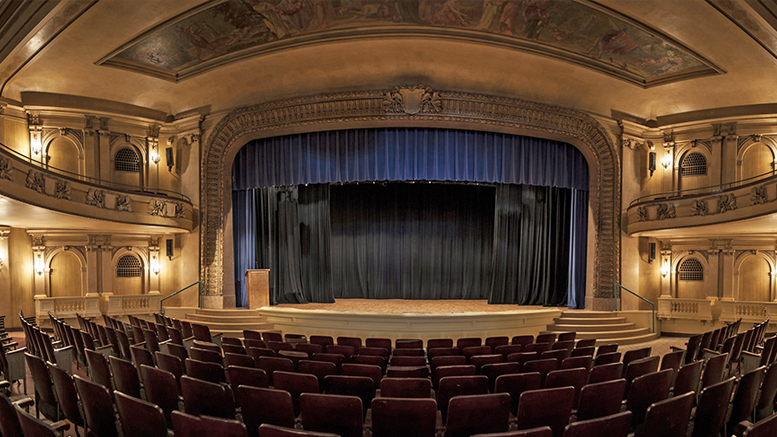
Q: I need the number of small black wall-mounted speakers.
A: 4